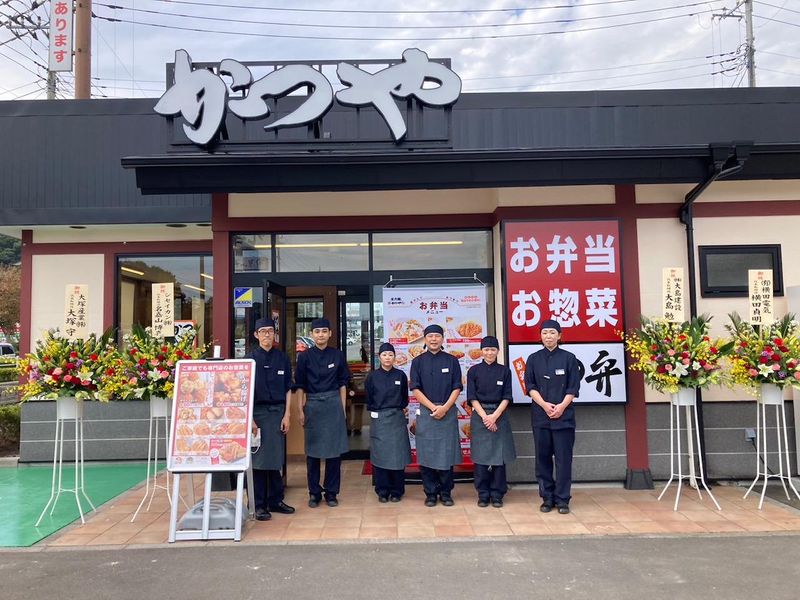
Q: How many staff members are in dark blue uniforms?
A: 6